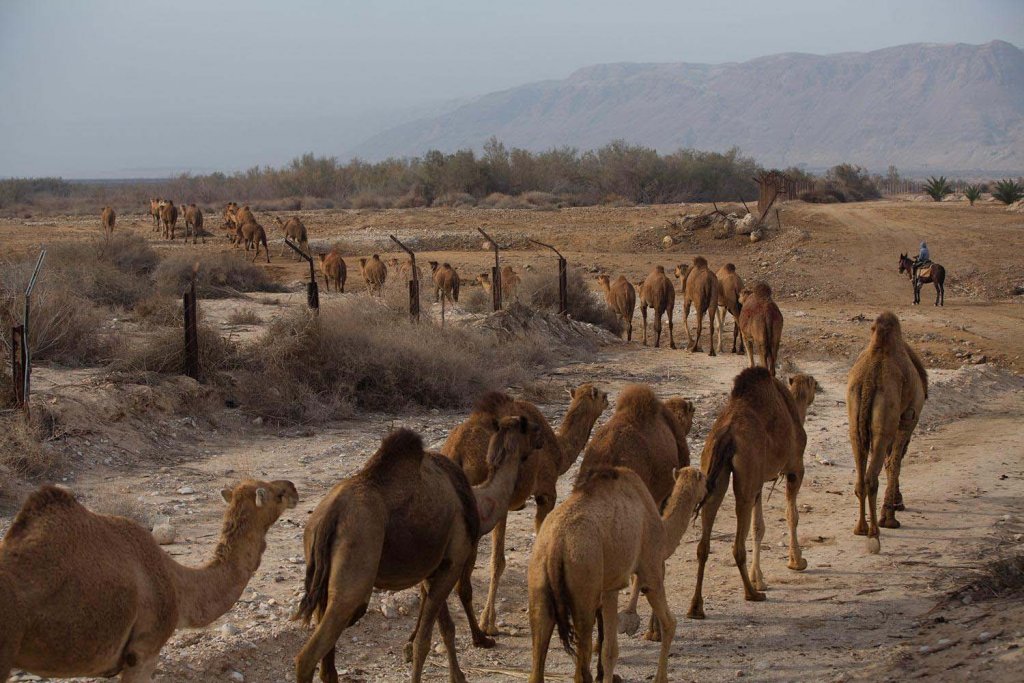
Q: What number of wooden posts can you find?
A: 6